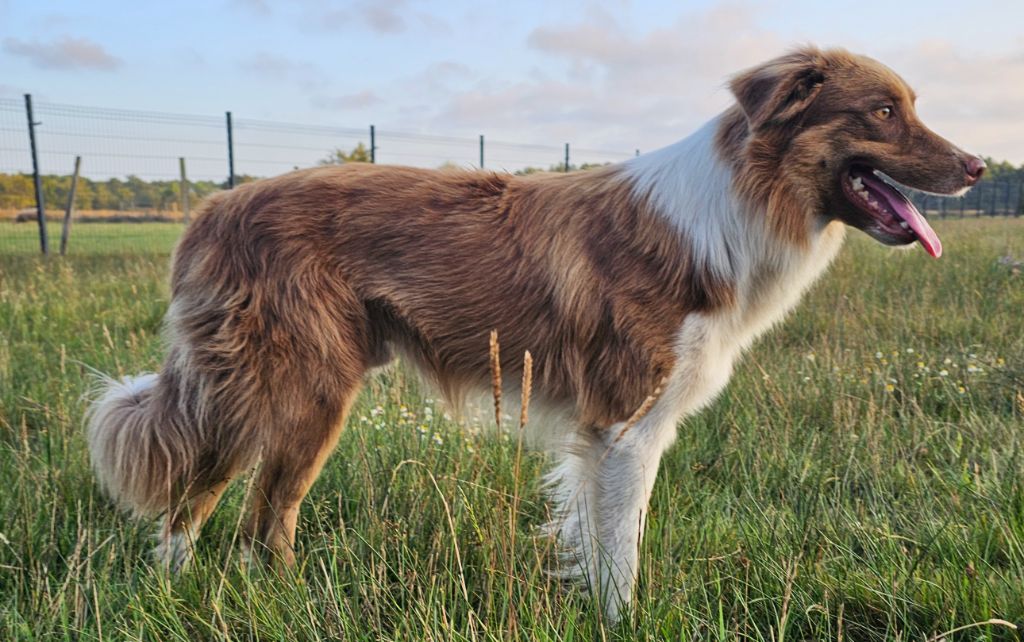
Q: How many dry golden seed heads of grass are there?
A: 3